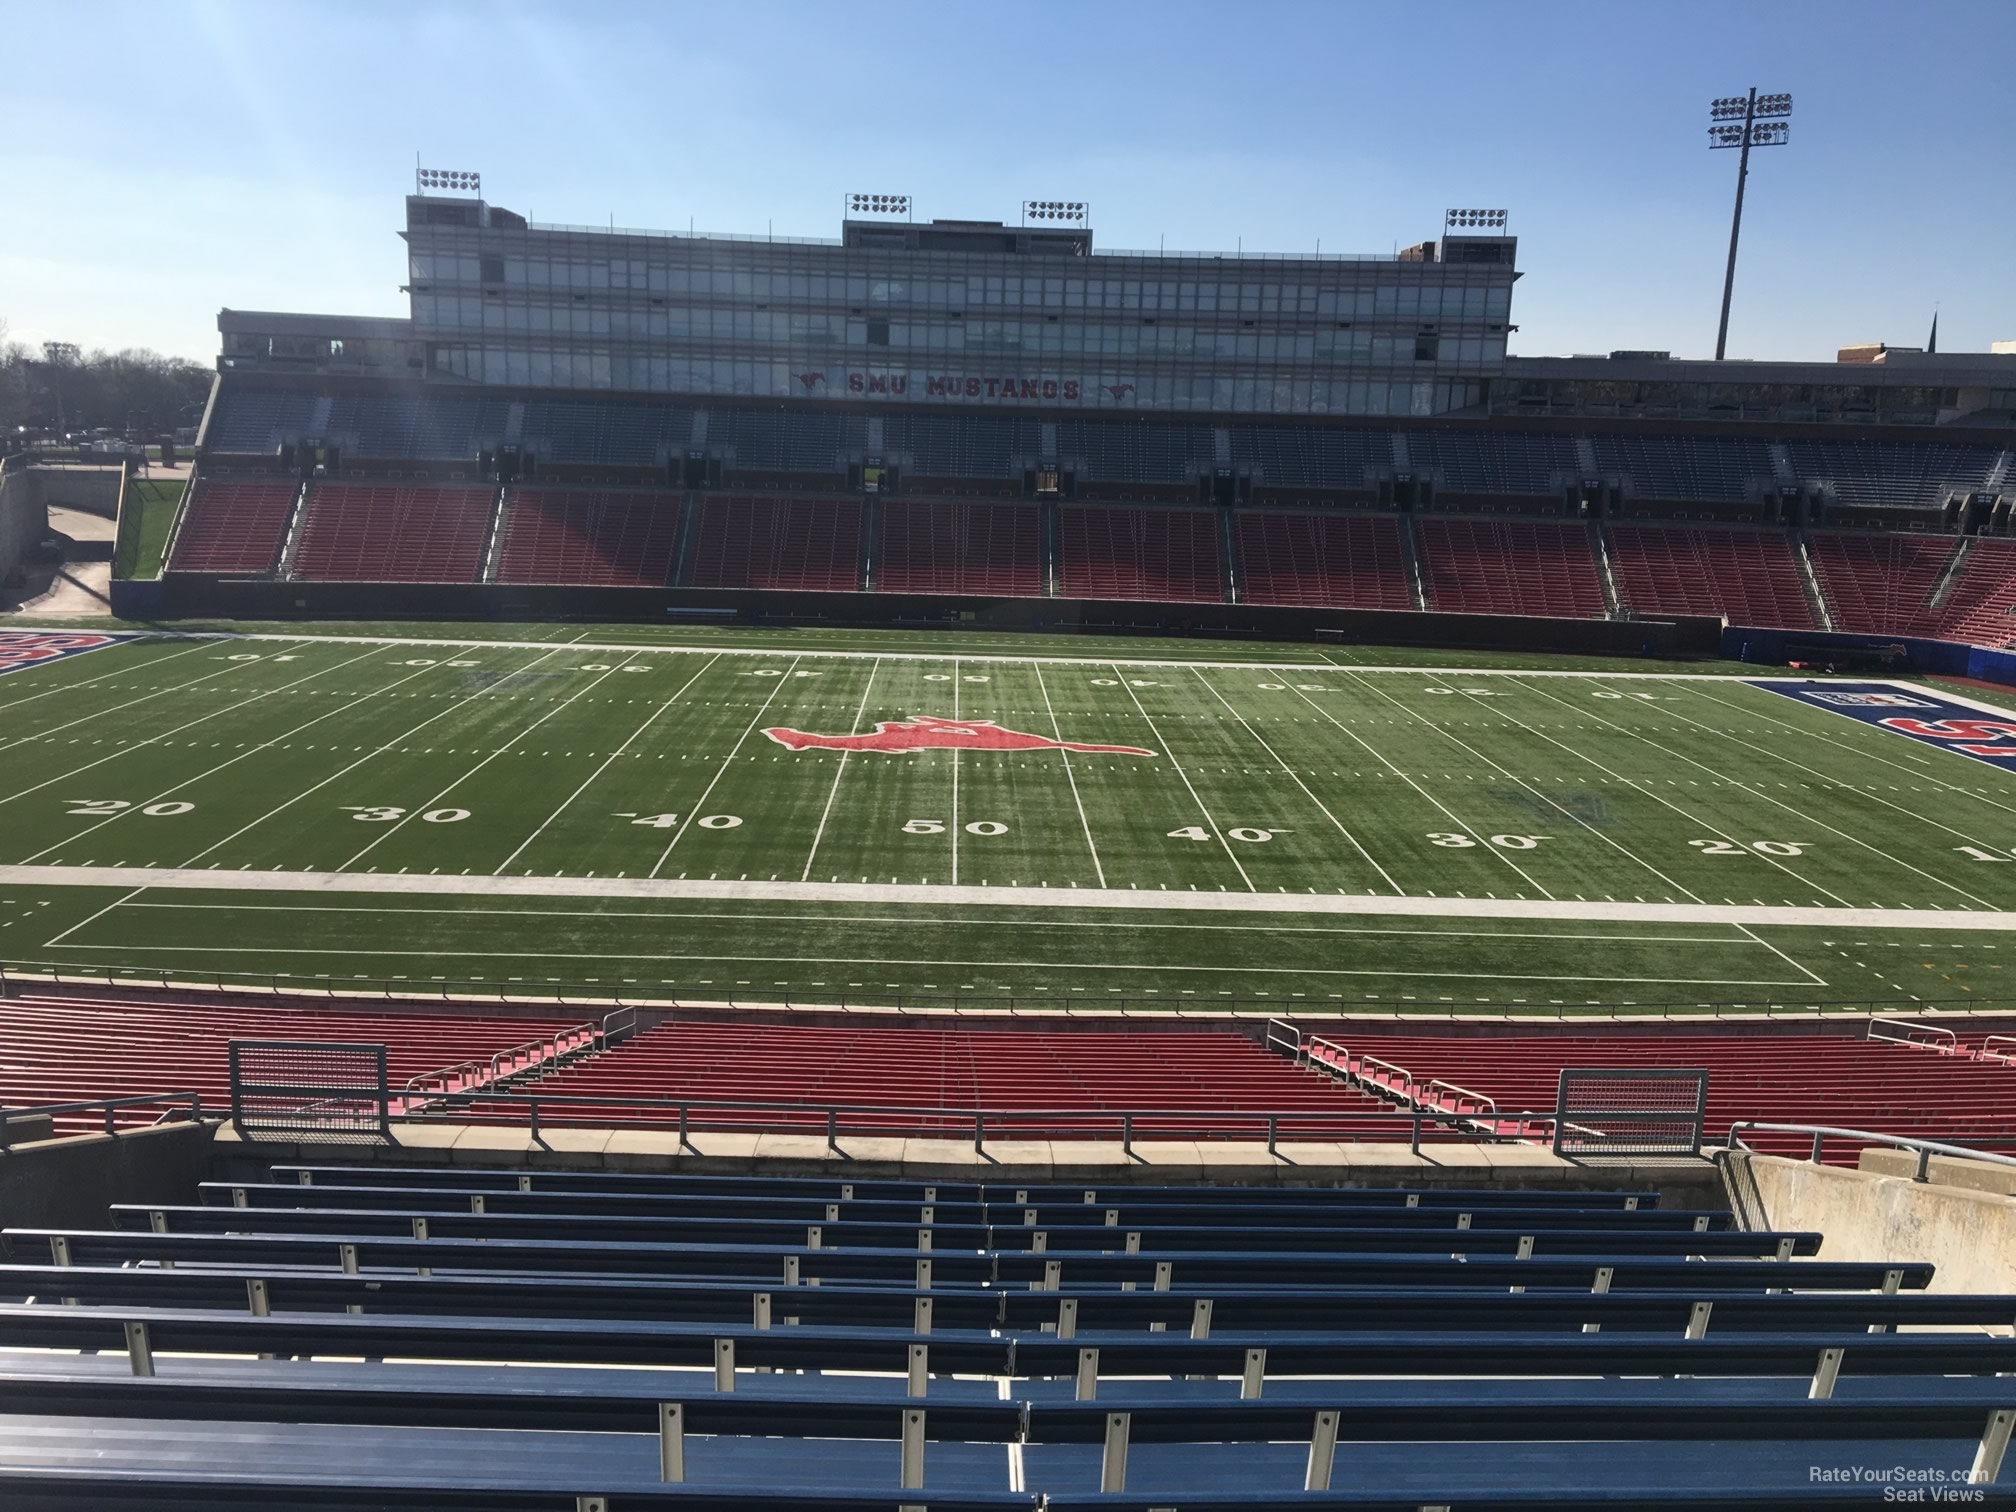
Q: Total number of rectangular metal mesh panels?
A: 2